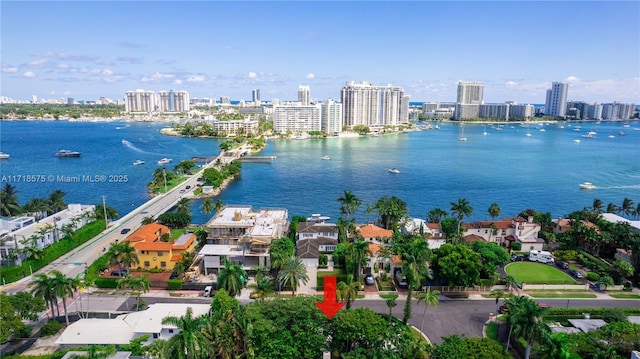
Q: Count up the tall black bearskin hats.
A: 0